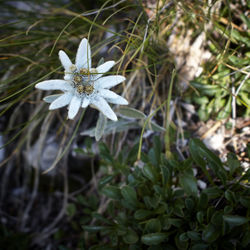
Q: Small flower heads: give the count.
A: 6